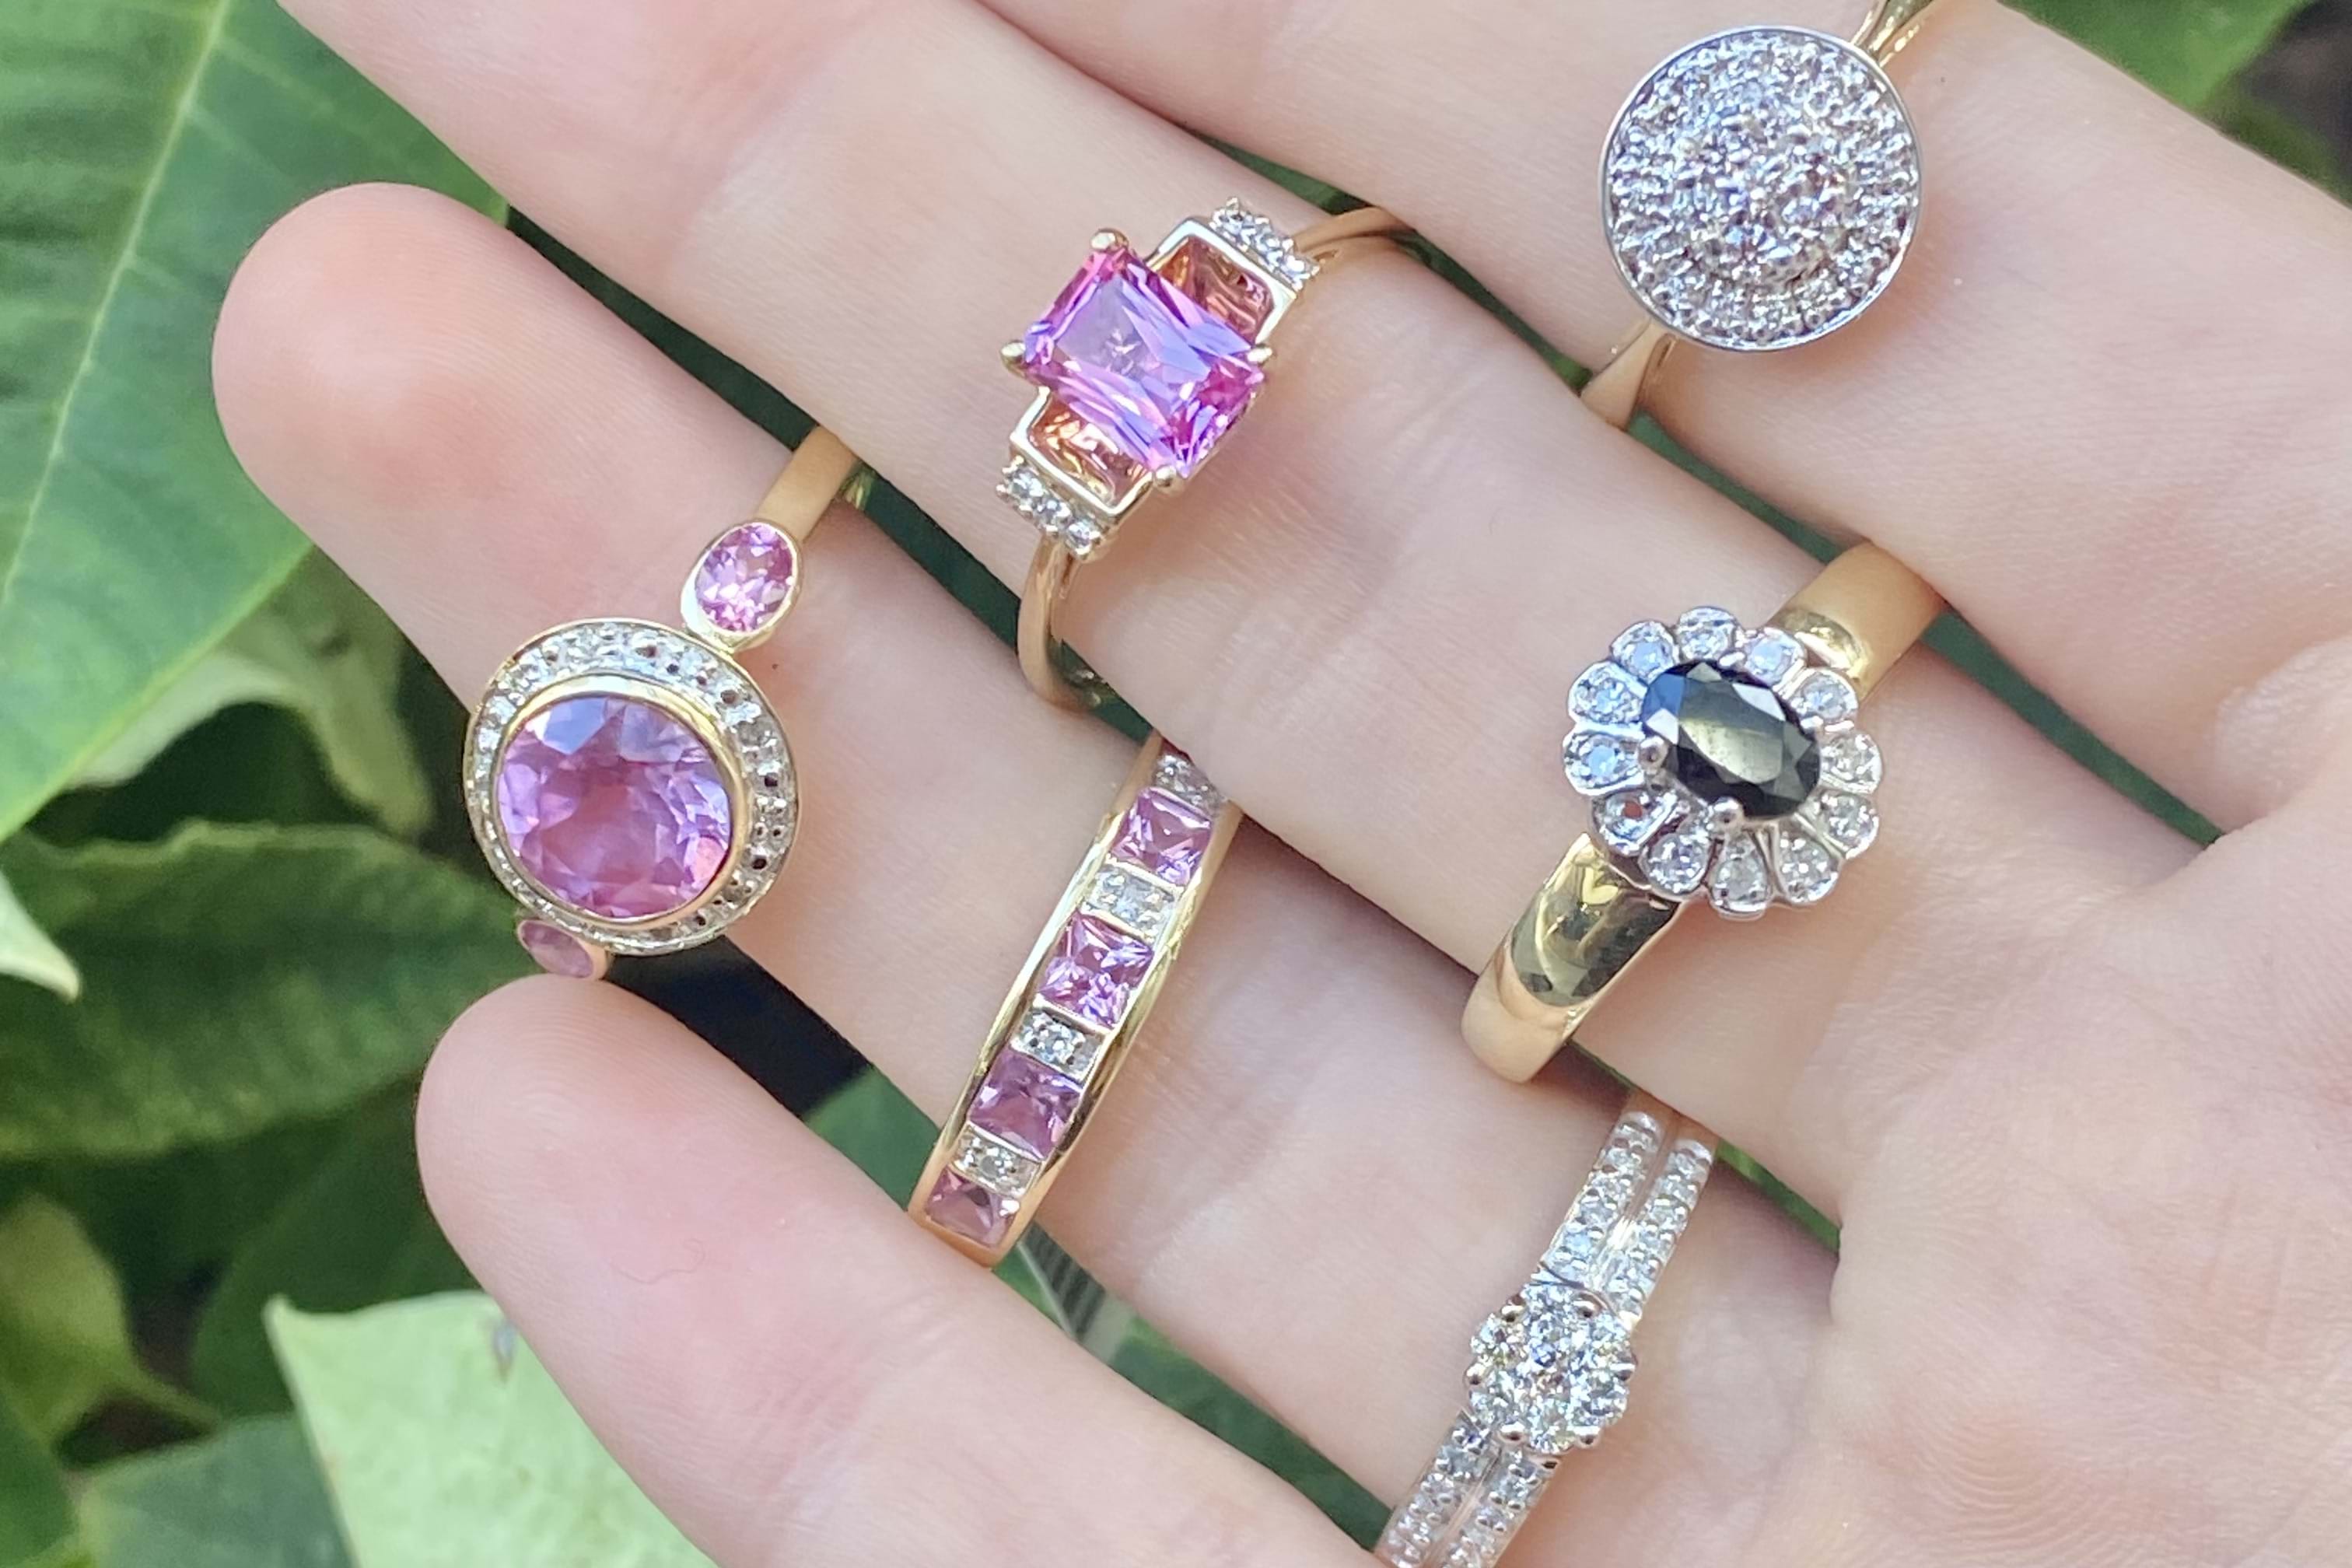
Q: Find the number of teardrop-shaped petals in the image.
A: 12